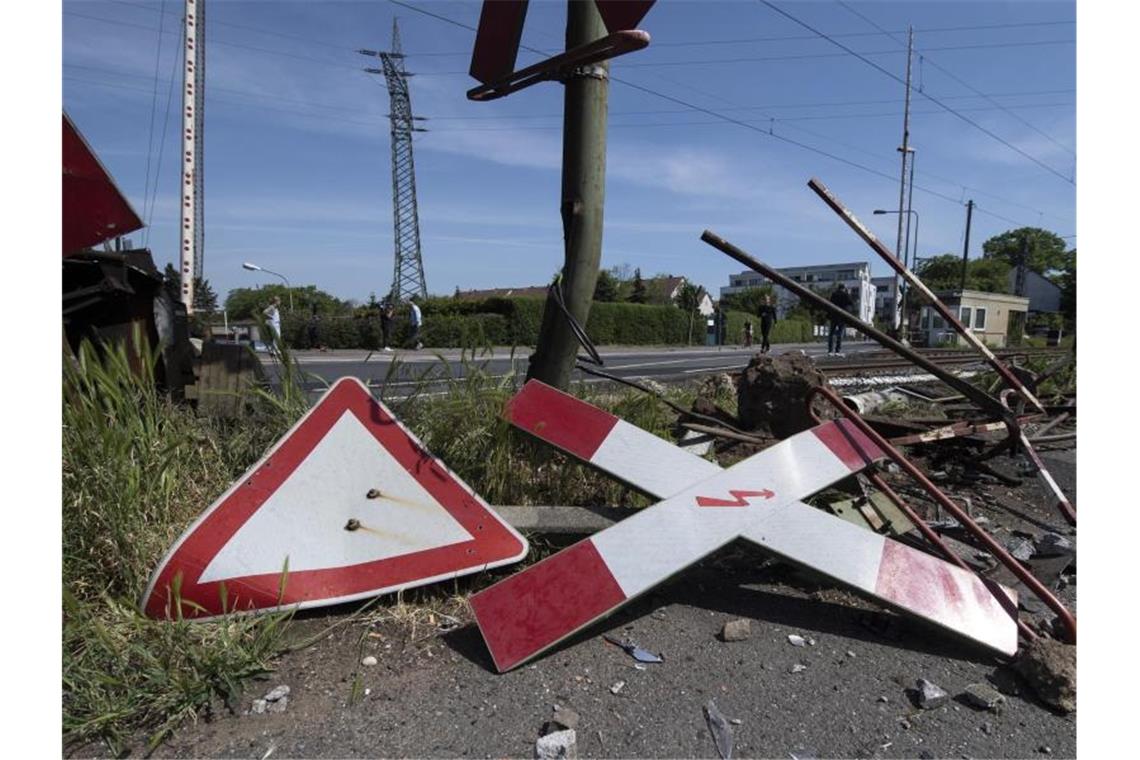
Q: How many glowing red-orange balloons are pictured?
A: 0